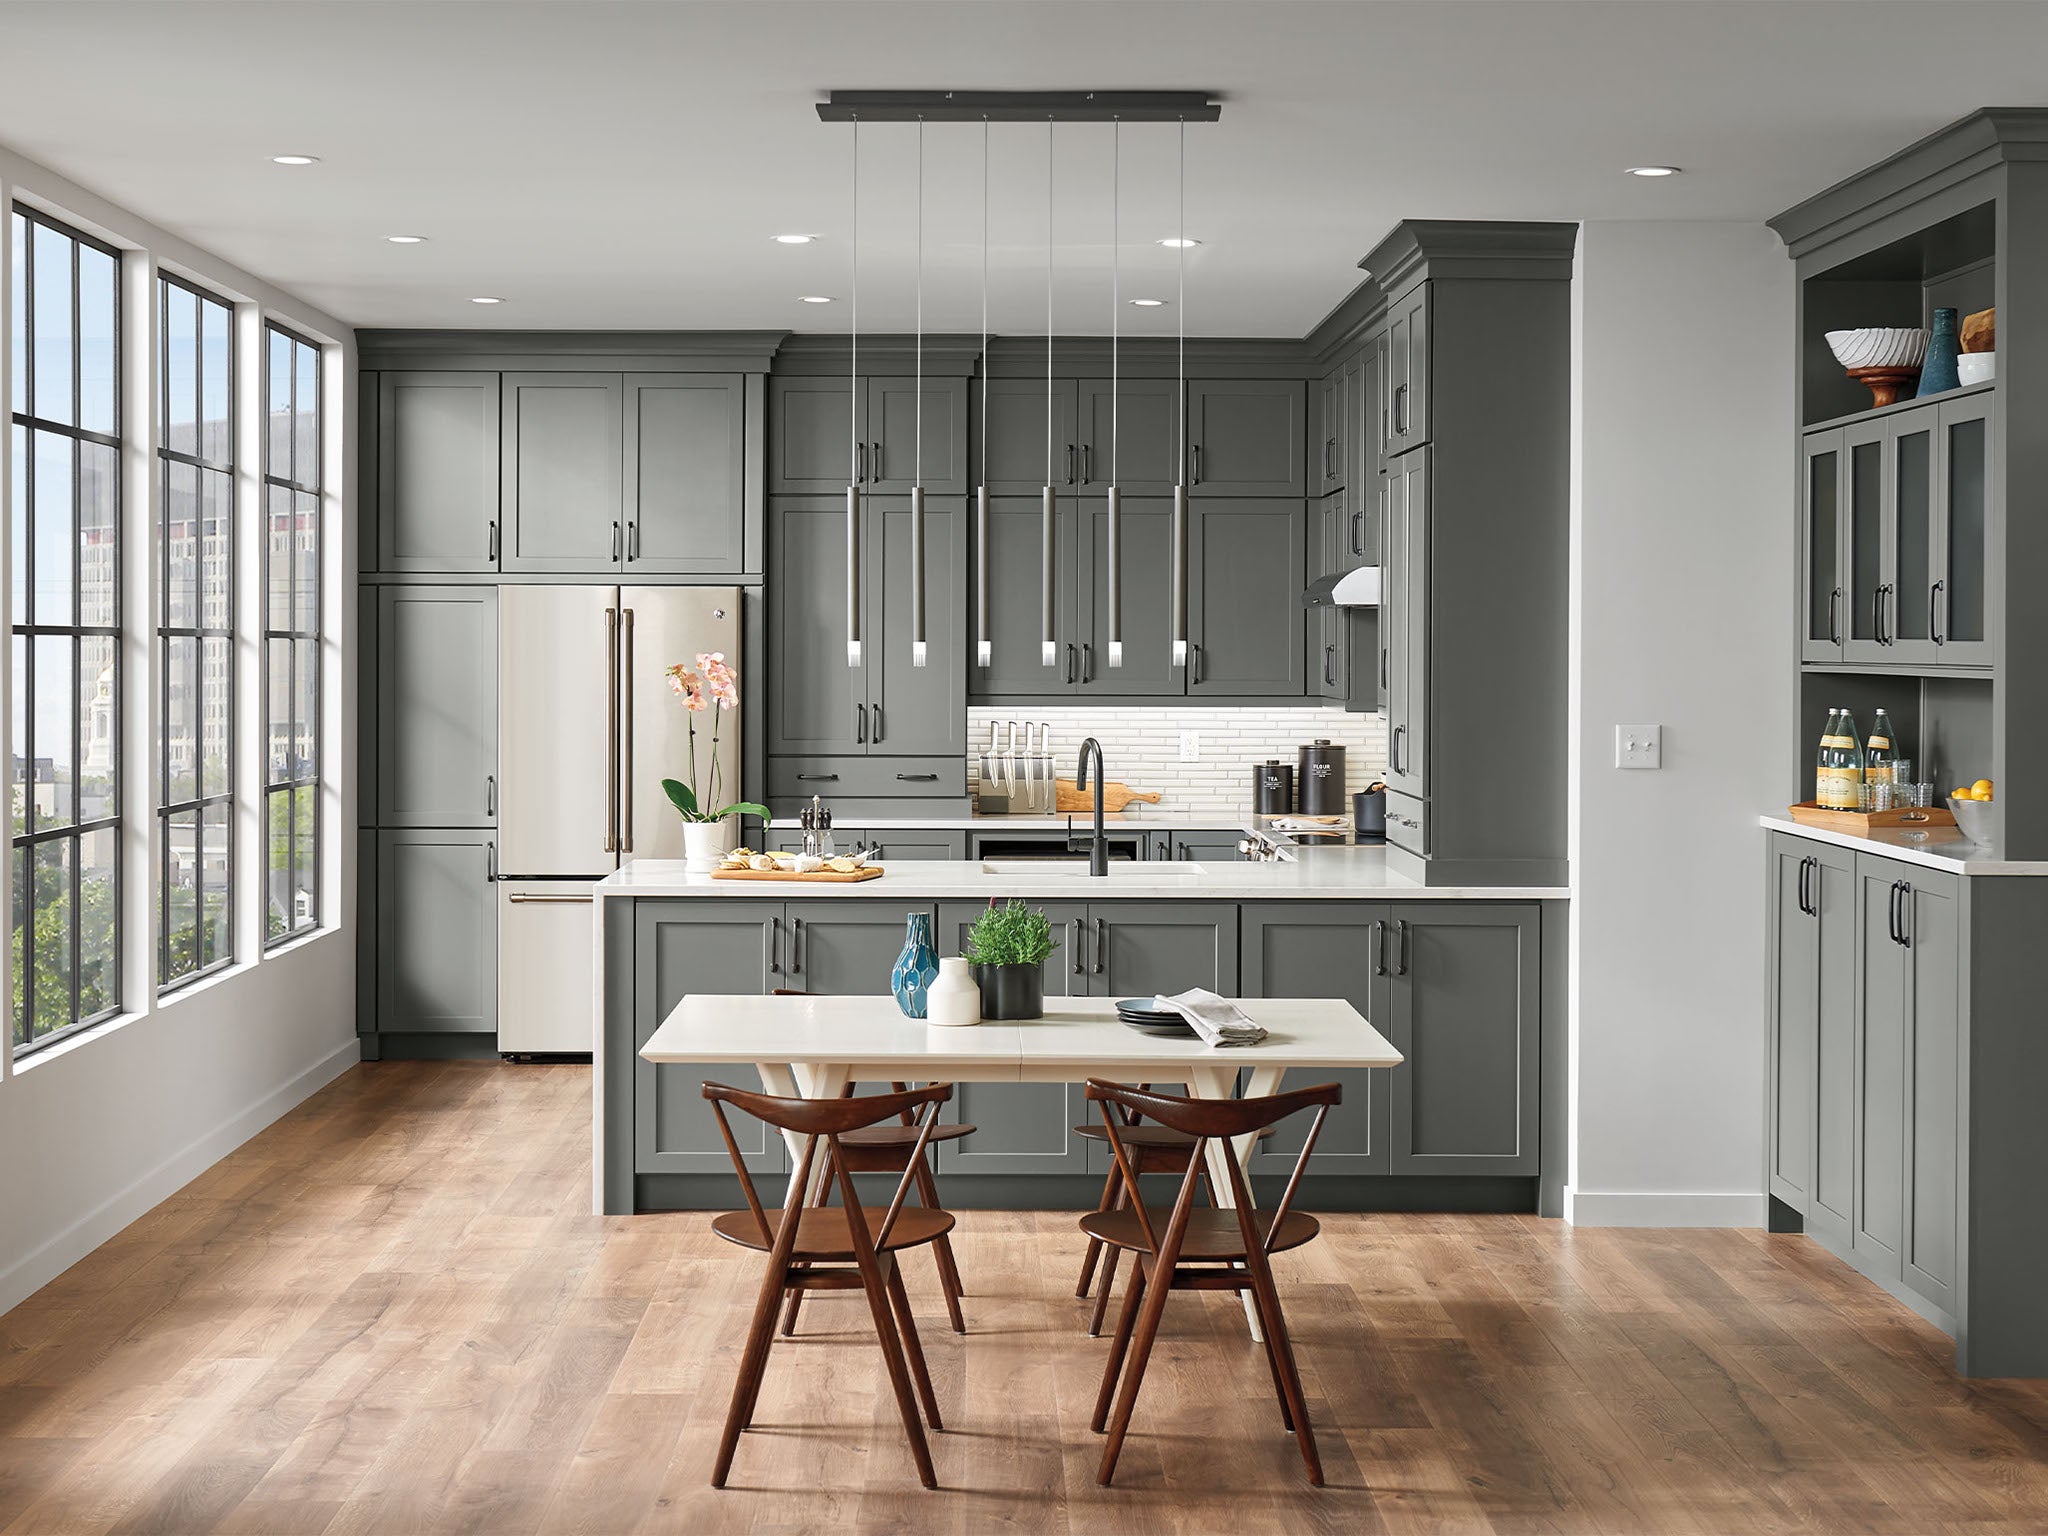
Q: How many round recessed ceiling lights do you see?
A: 8